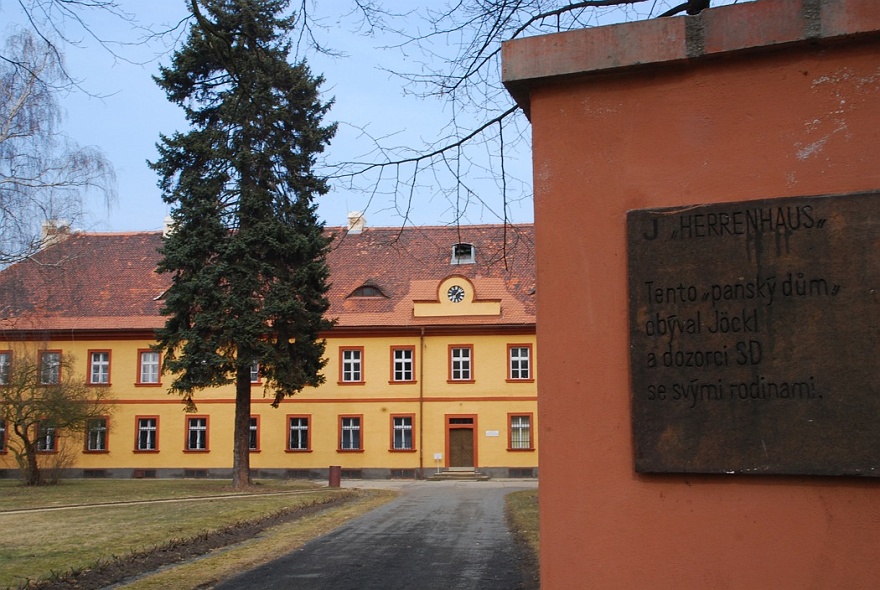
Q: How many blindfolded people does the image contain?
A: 0